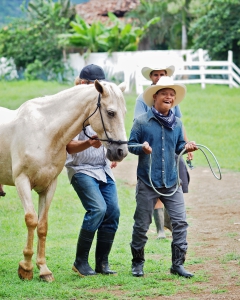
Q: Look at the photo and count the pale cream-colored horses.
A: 1